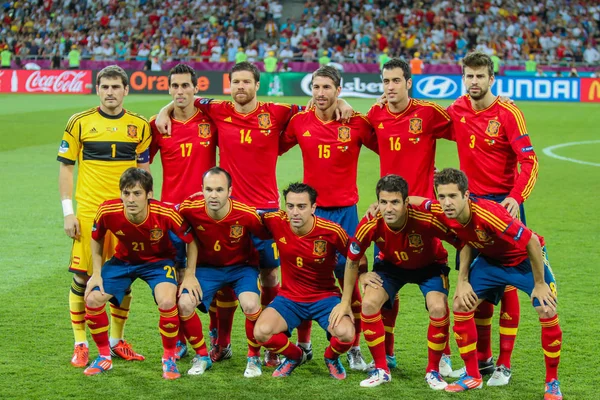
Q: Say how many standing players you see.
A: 6